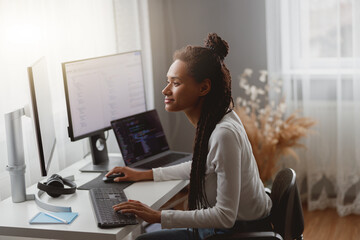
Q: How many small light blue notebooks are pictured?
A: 1